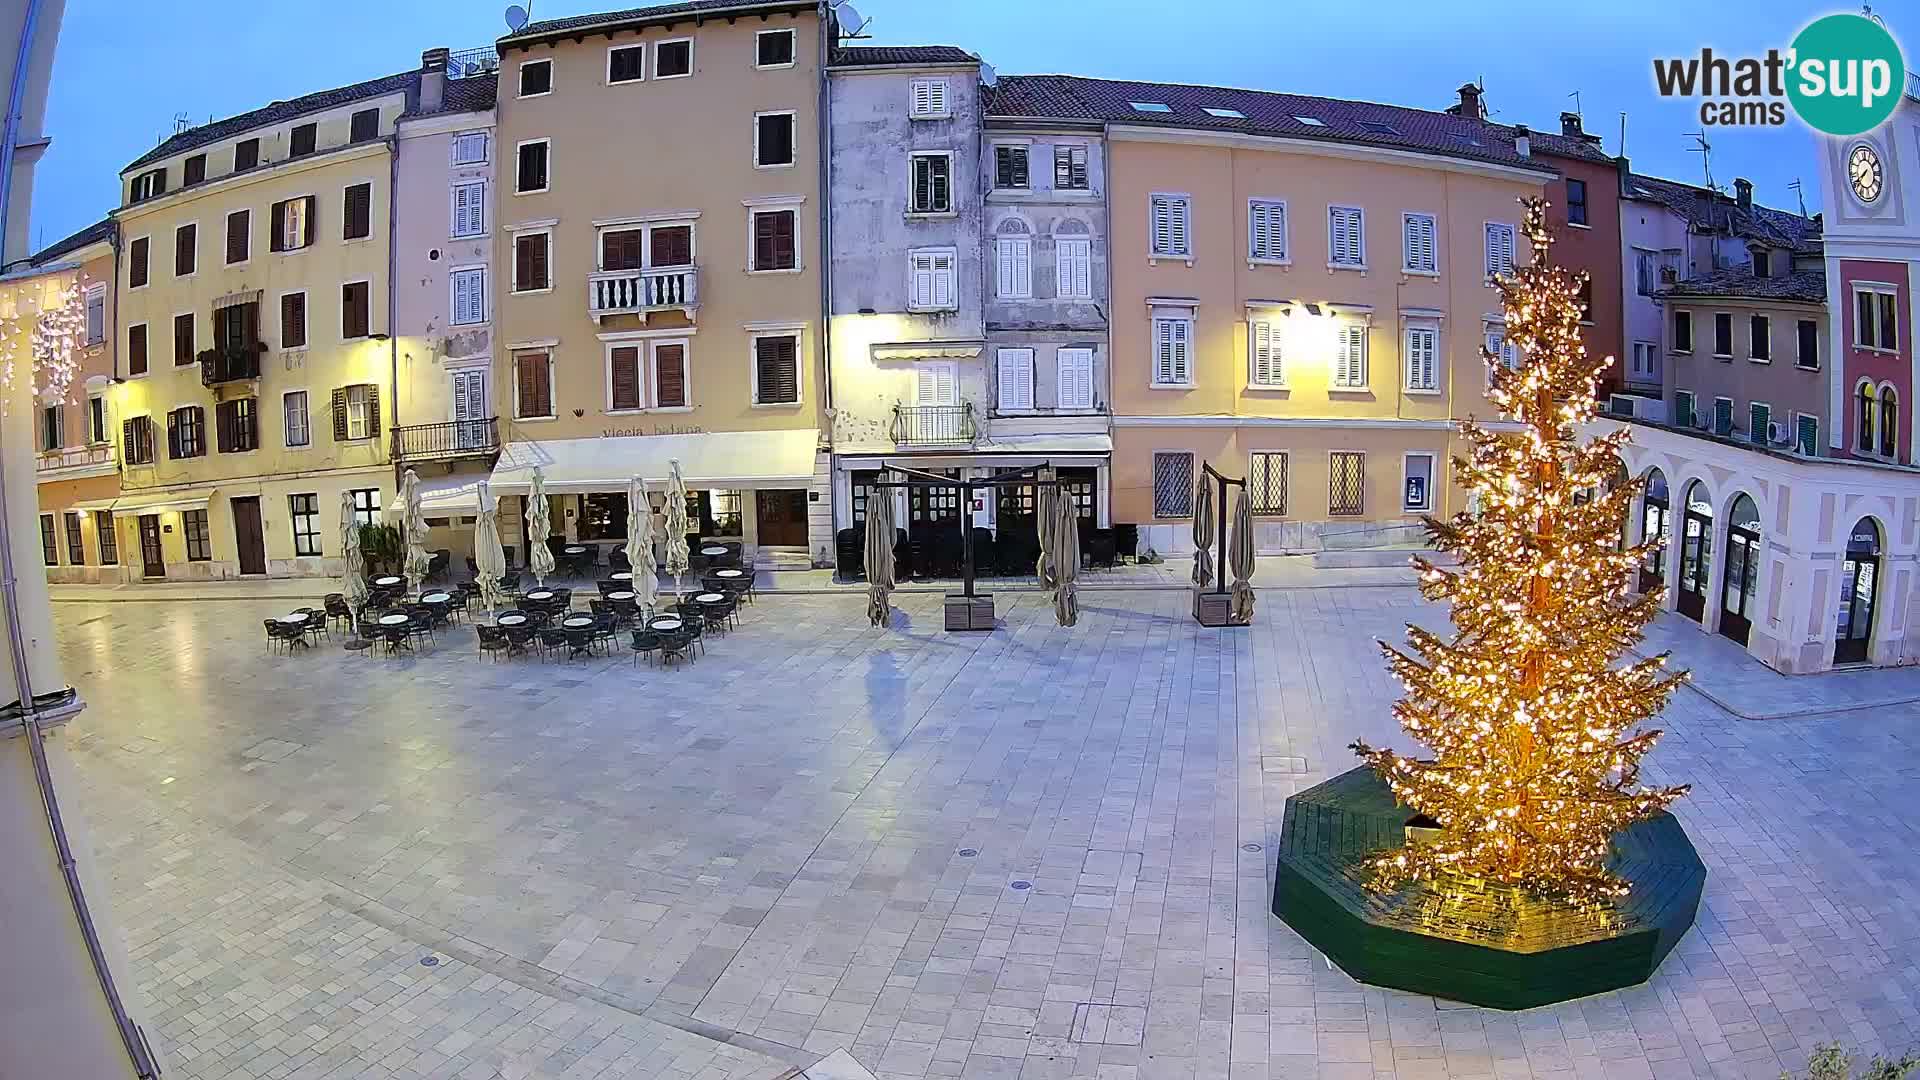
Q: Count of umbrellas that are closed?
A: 12